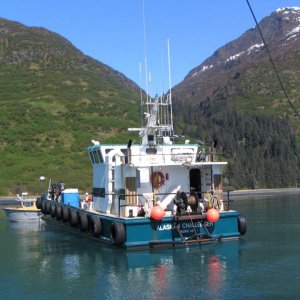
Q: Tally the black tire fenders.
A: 11